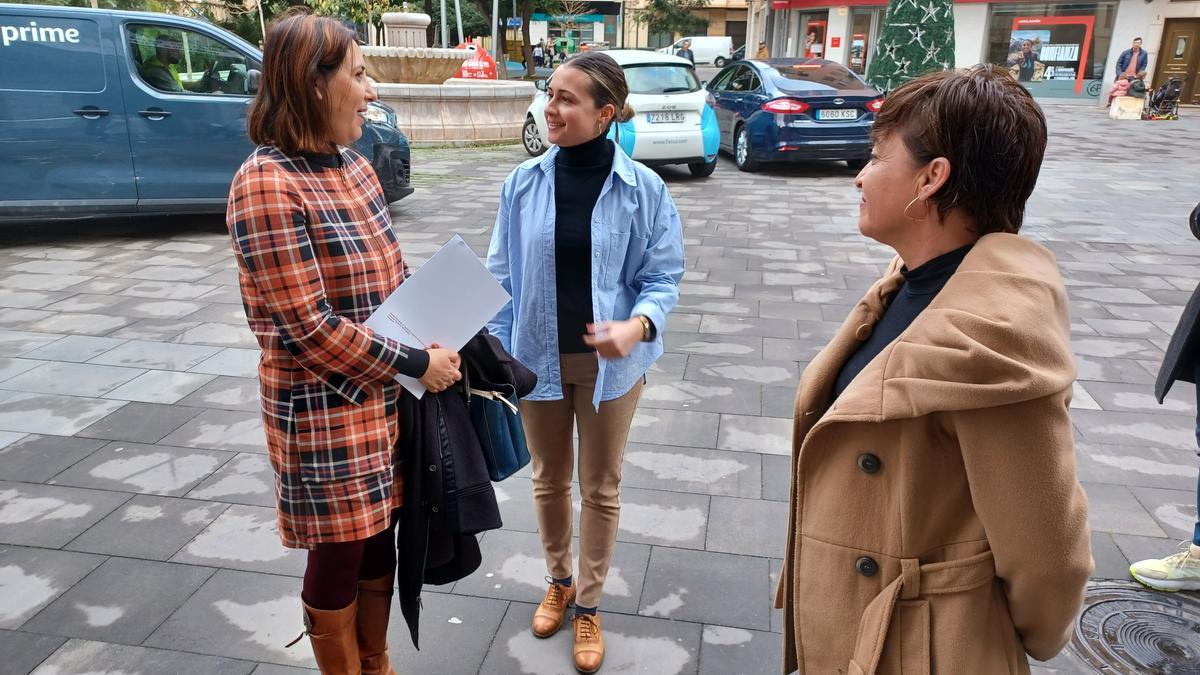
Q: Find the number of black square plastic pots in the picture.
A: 0